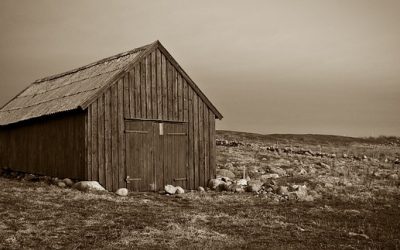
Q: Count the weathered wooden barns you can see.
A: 1